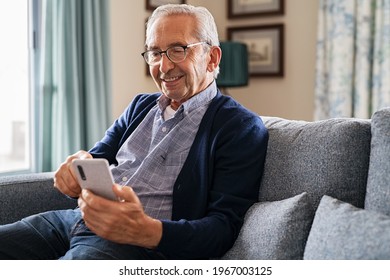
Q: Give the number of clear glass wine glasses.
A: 0